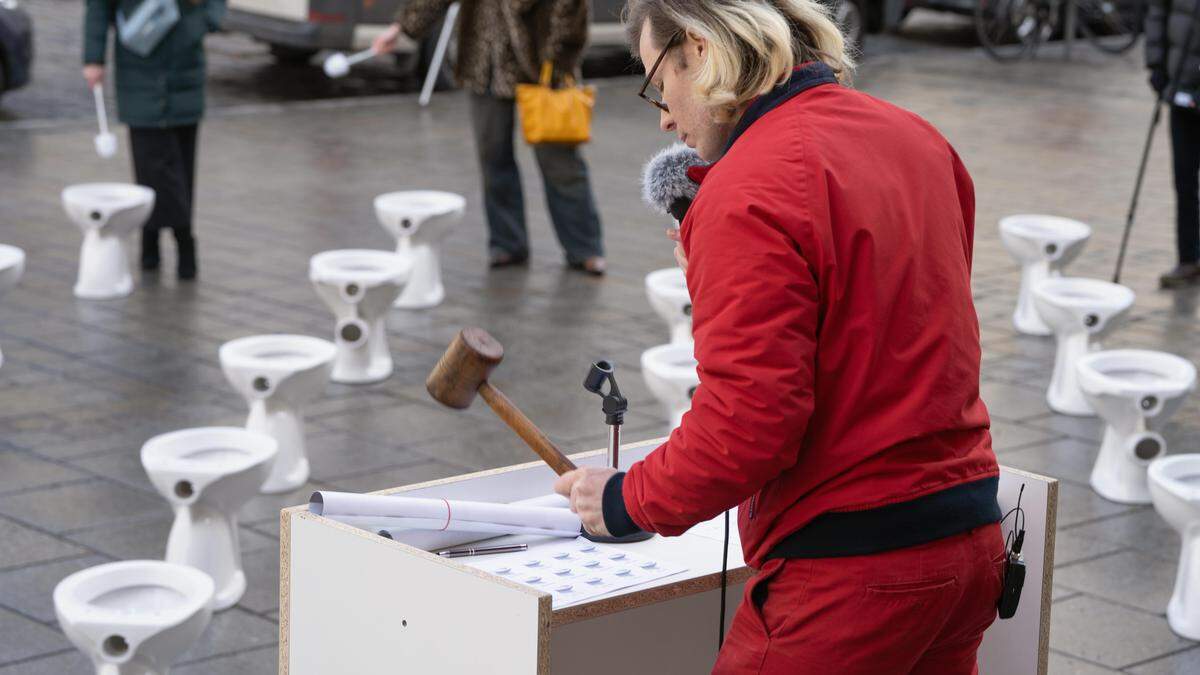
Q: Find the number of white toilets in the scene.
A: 13